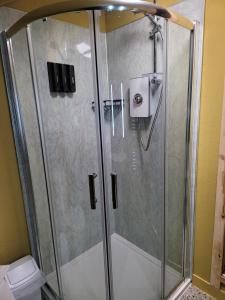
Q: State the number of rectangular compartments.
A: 3